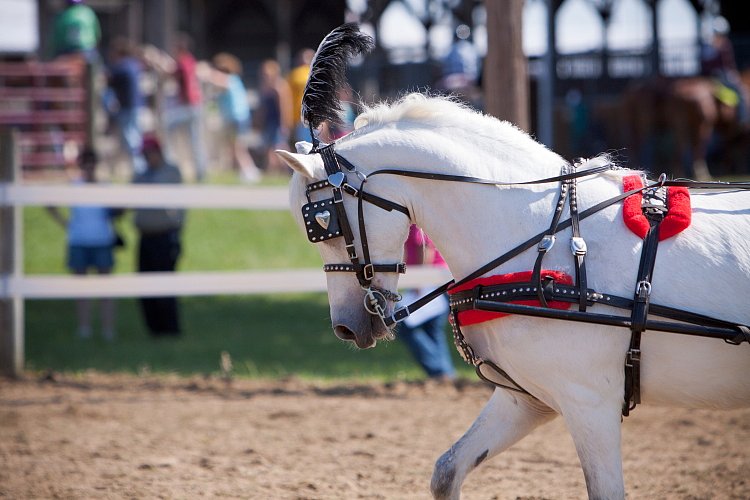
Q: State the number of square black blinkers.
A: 1